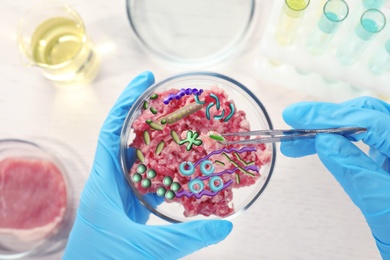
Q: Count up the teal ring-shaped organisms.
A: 4